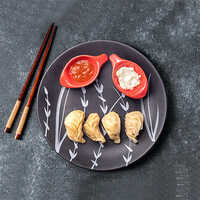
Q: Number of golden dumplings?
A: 4